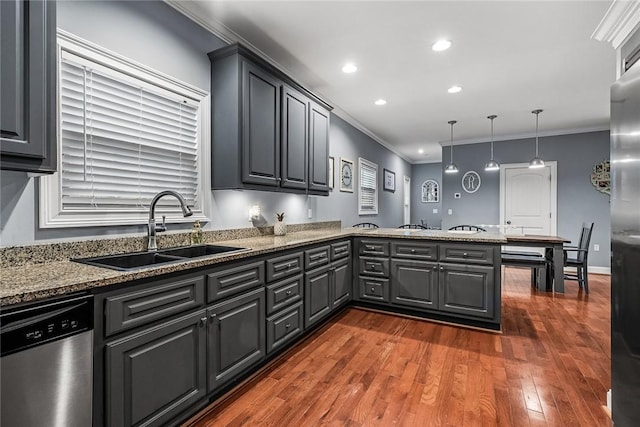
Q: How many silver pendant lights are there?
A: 3